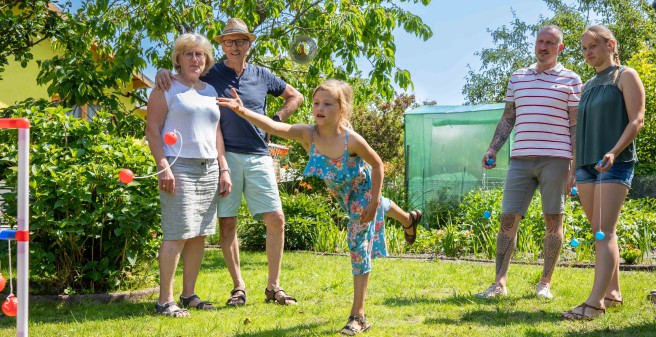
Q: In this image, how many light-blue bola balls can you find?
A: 6